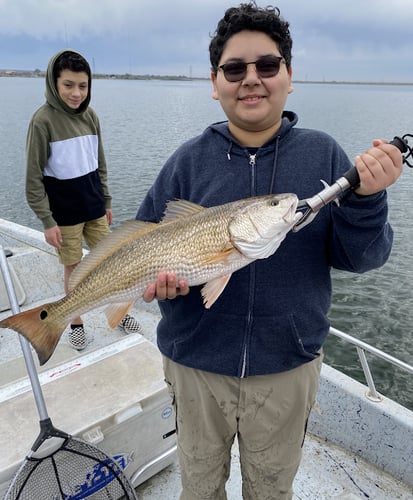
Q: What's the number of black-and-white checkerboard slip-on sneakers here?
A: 2